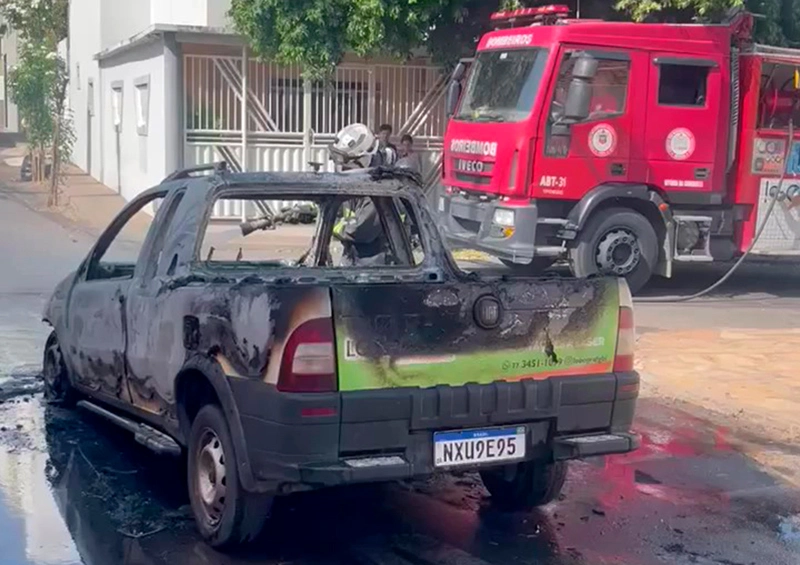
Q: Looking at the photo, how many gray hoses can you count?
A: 1